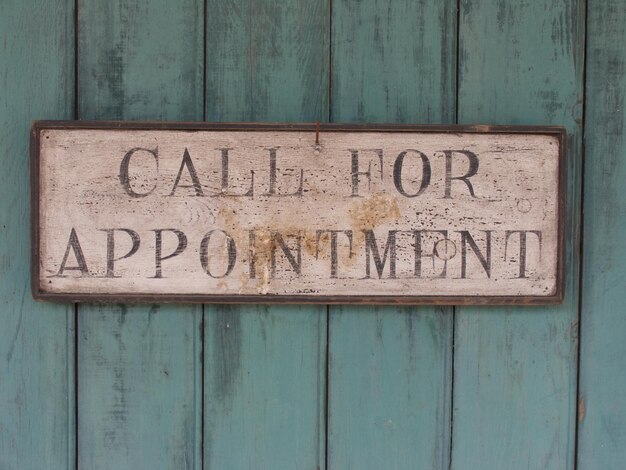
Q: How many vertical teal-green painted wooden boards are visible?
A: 6